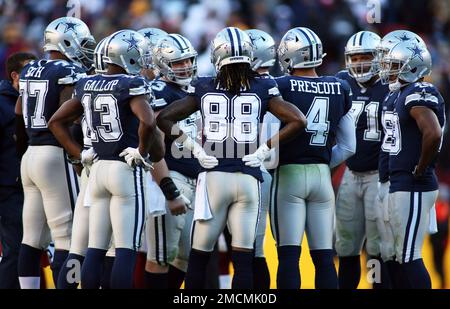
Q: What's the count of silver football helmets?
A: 11